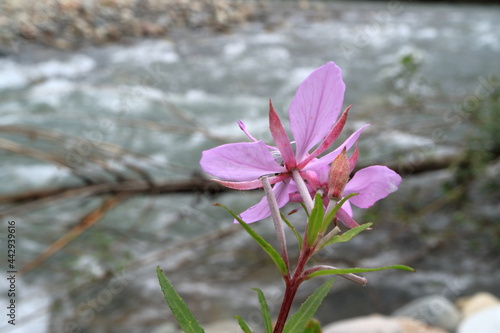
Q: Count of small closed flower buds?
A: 1